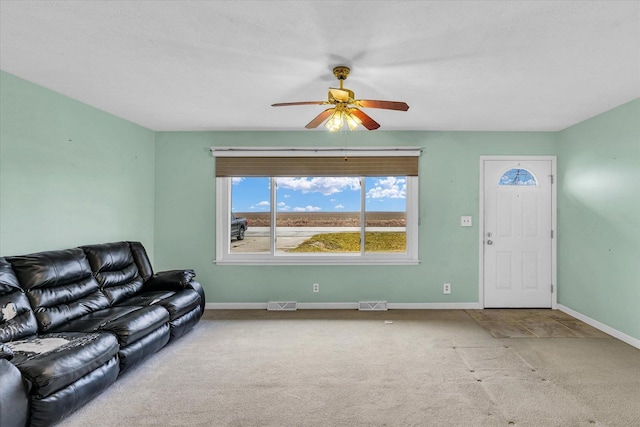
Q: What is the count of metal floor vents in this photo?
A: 2